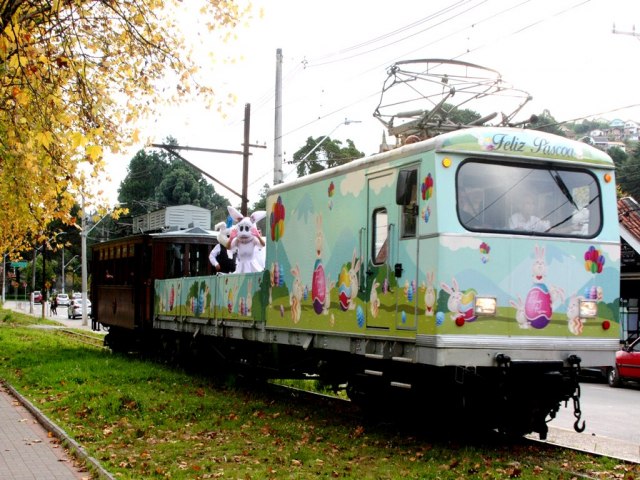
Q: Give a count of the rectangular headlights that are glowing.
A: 2